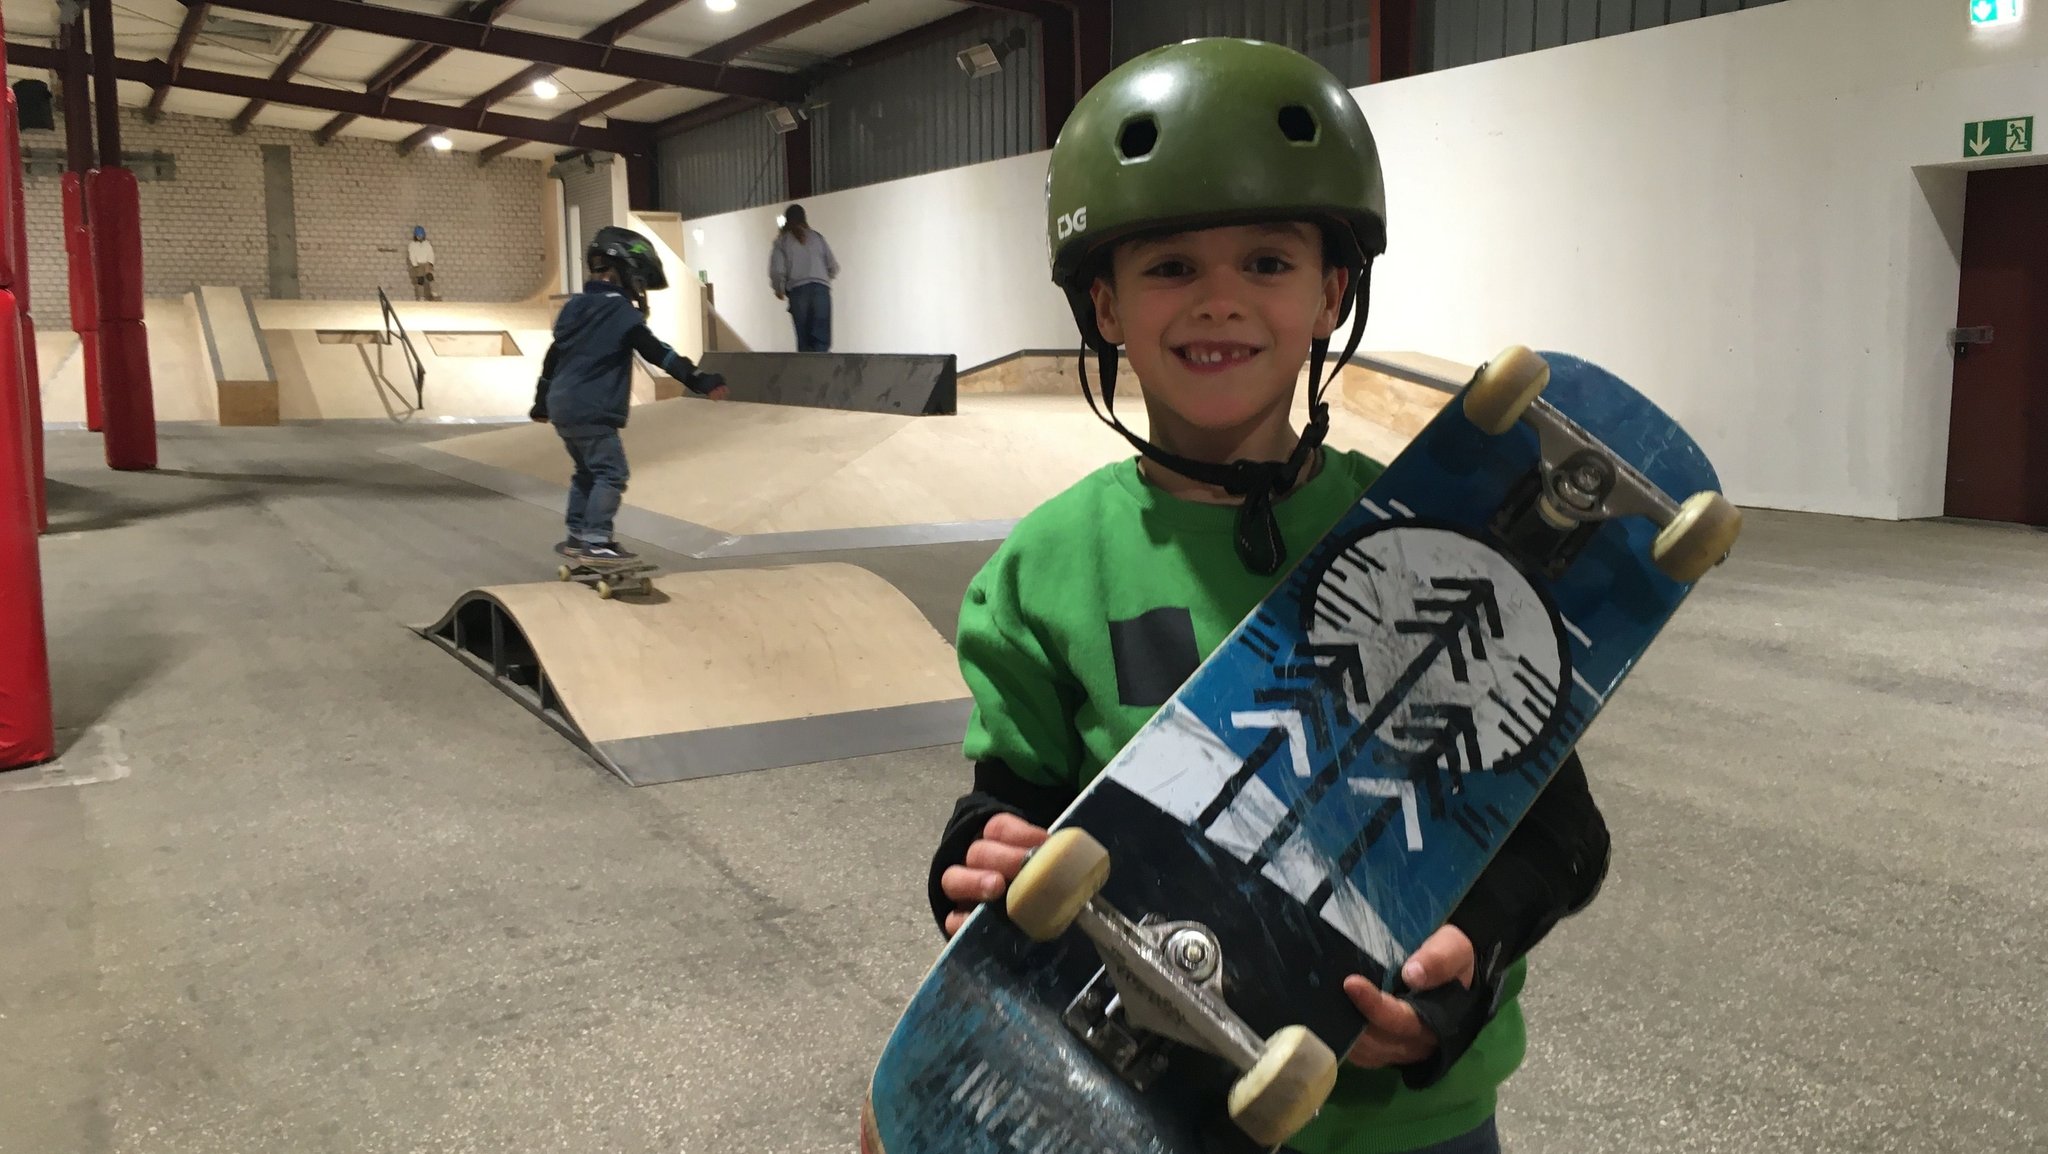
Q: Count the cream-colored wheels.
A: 7